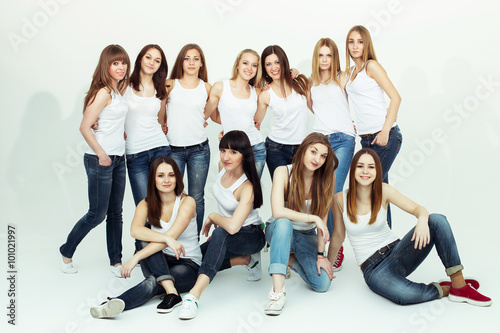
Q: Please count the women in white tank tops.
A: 11